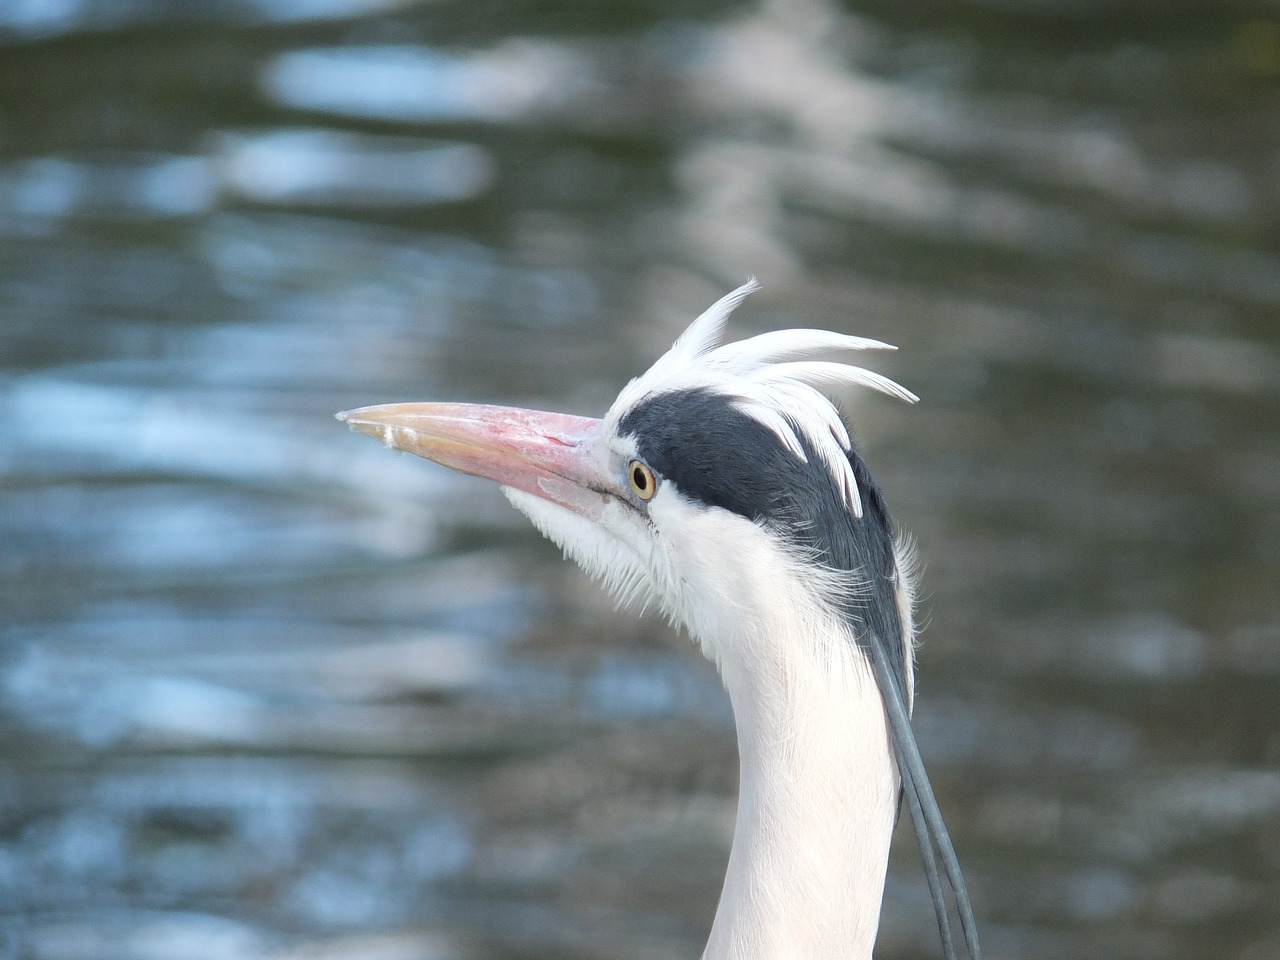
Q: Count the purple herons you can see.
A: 0